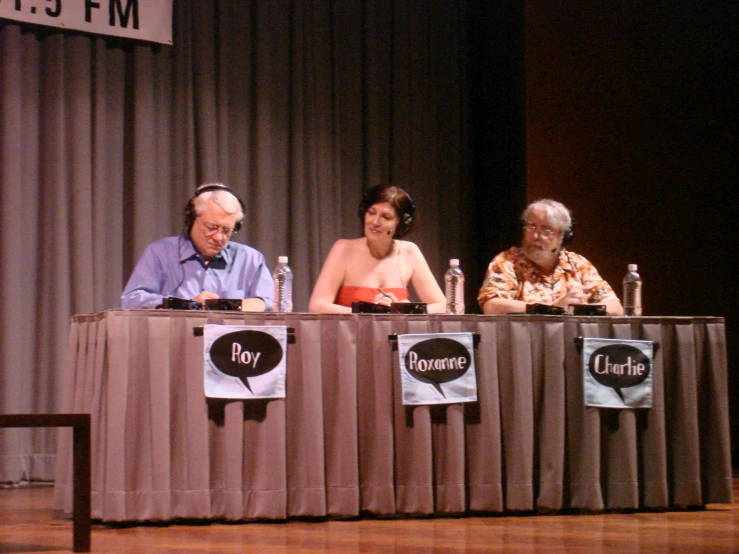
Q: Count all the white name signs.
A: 3